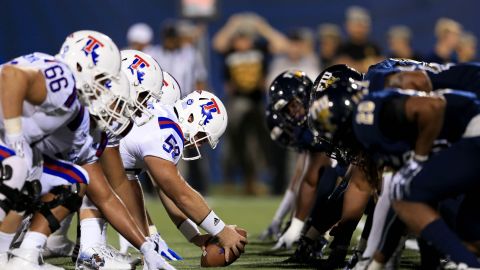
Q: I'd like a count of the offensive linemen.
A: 5